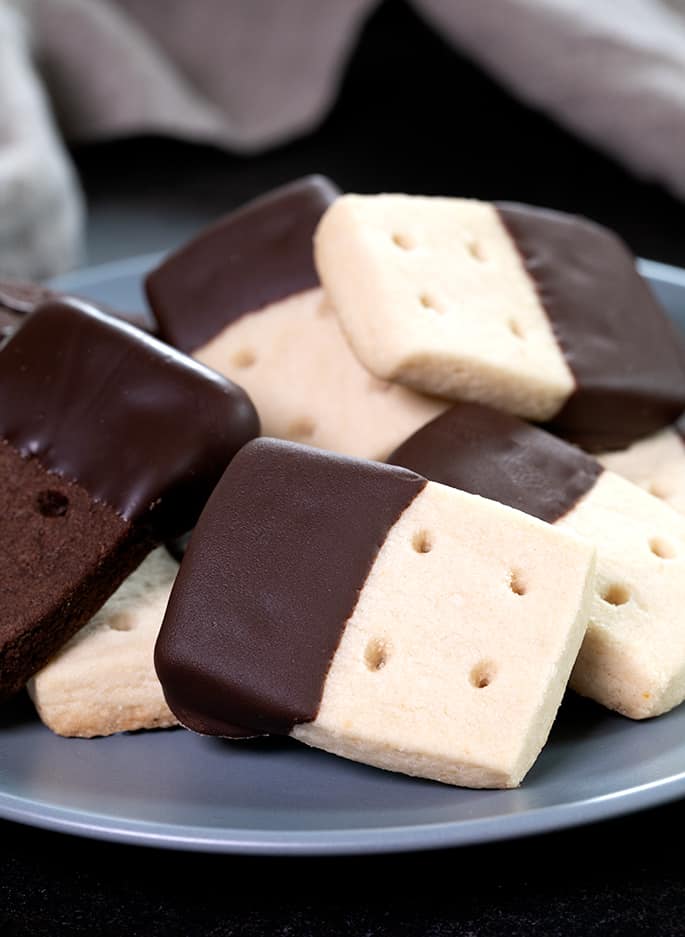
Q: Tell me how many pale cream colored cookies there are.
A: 6